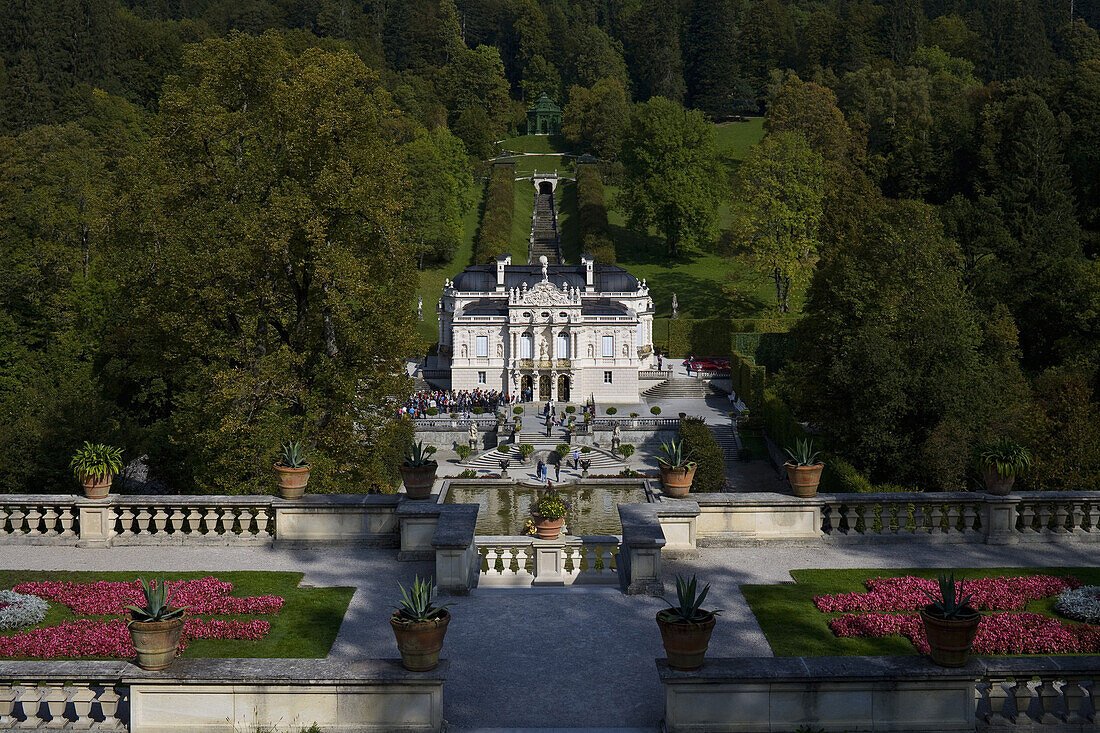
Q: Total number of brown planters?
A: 11